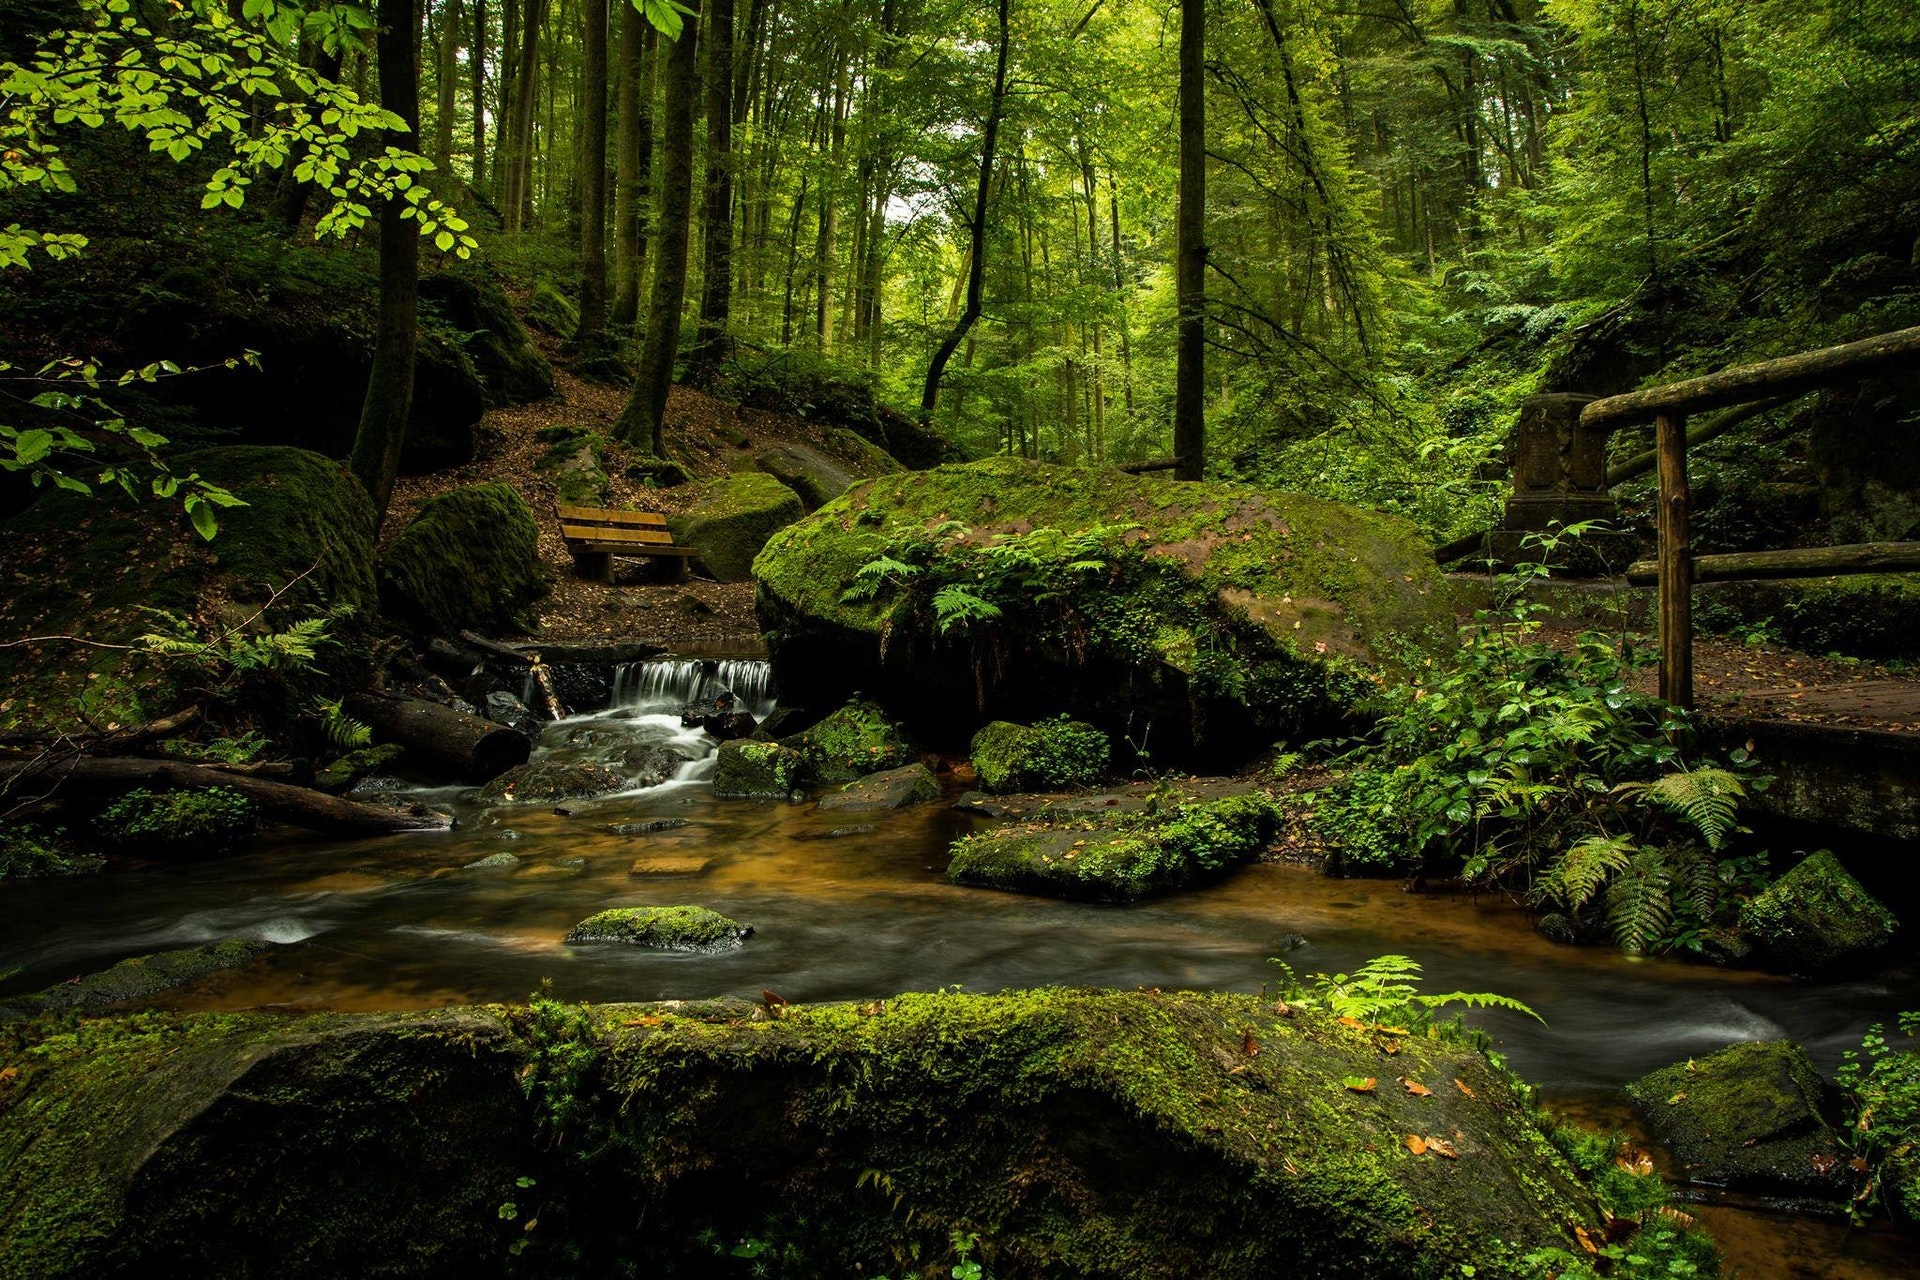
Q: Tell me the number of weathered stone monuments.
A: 1